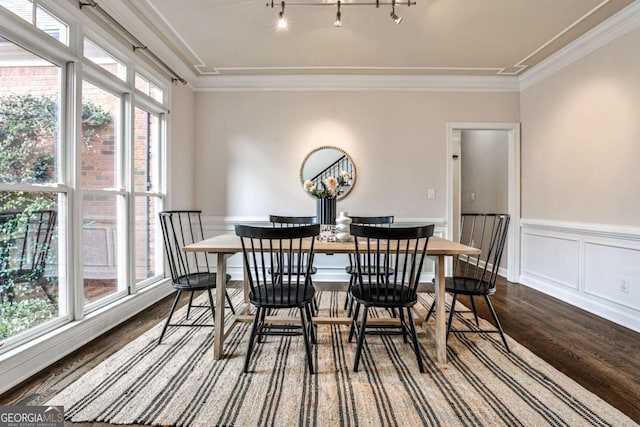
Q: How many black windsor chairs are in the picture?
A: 6